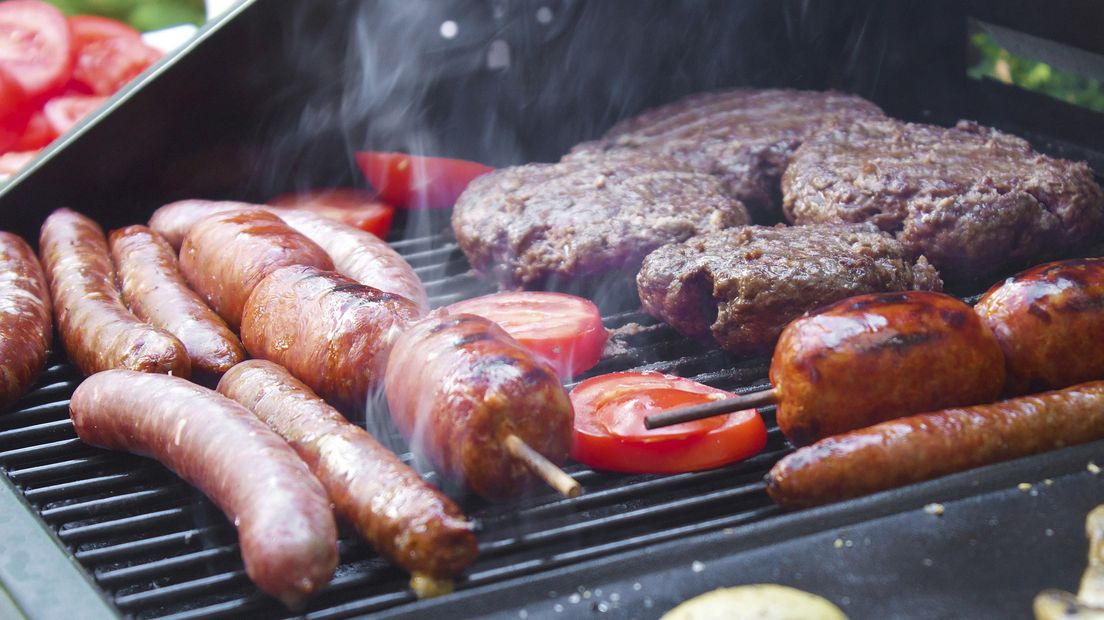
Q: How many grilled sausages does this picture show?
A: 12